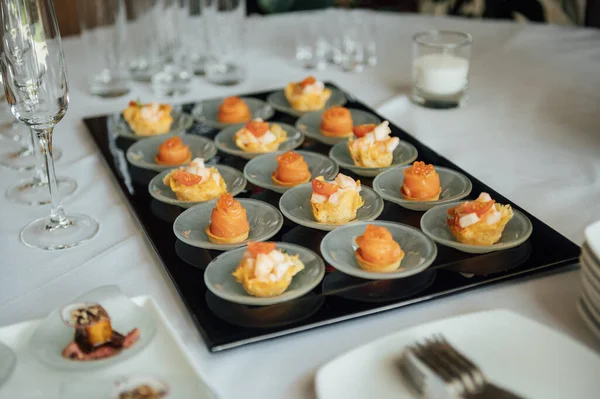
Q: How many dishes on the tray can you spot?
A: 15